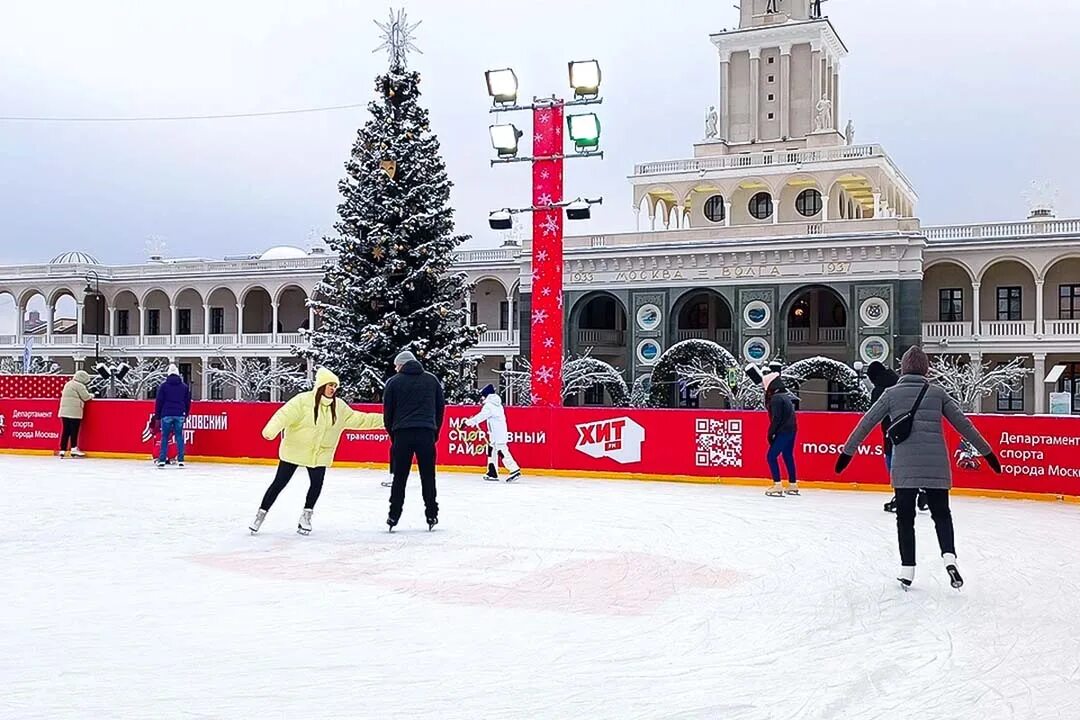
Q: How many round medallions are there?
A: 6